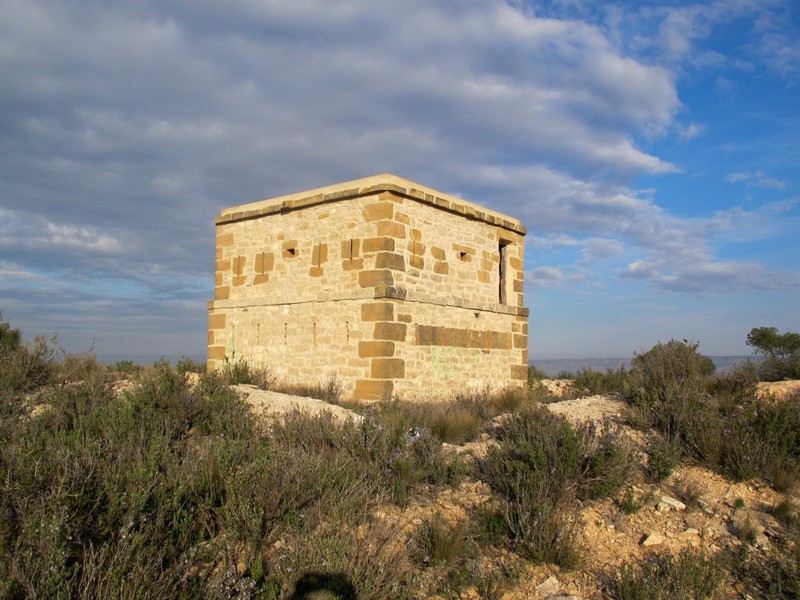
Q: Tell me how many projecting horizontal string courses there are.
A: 2